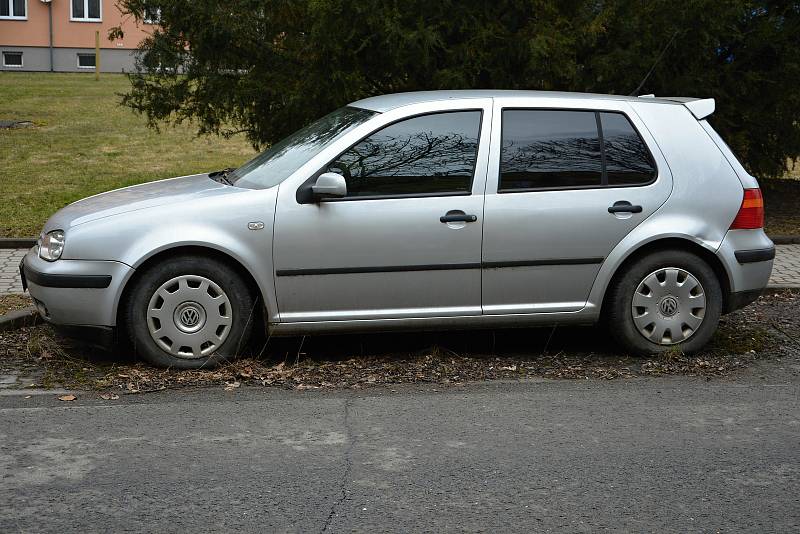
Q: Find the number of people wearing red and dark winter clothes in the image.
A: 0